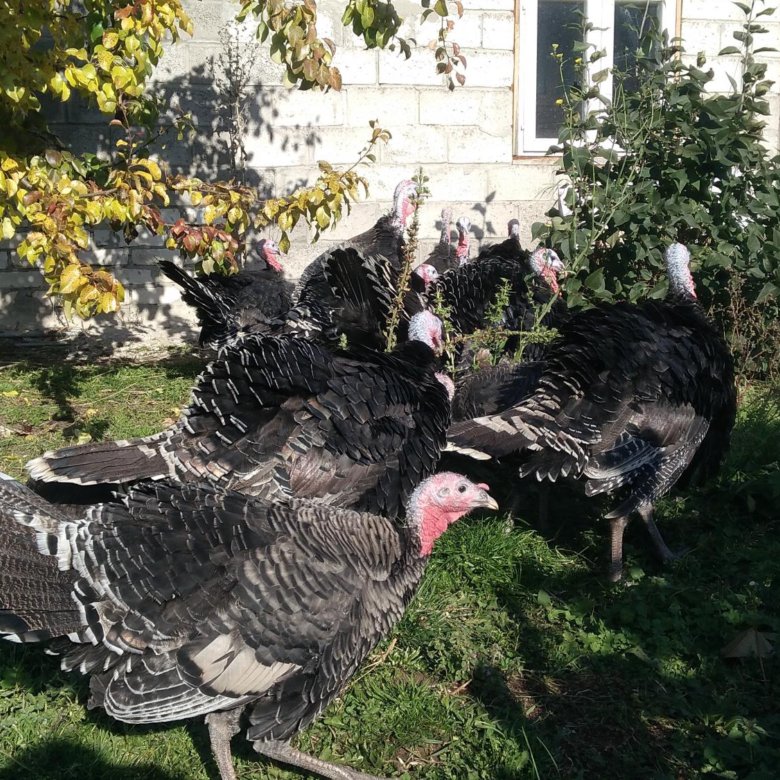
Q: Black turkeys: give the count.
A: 11